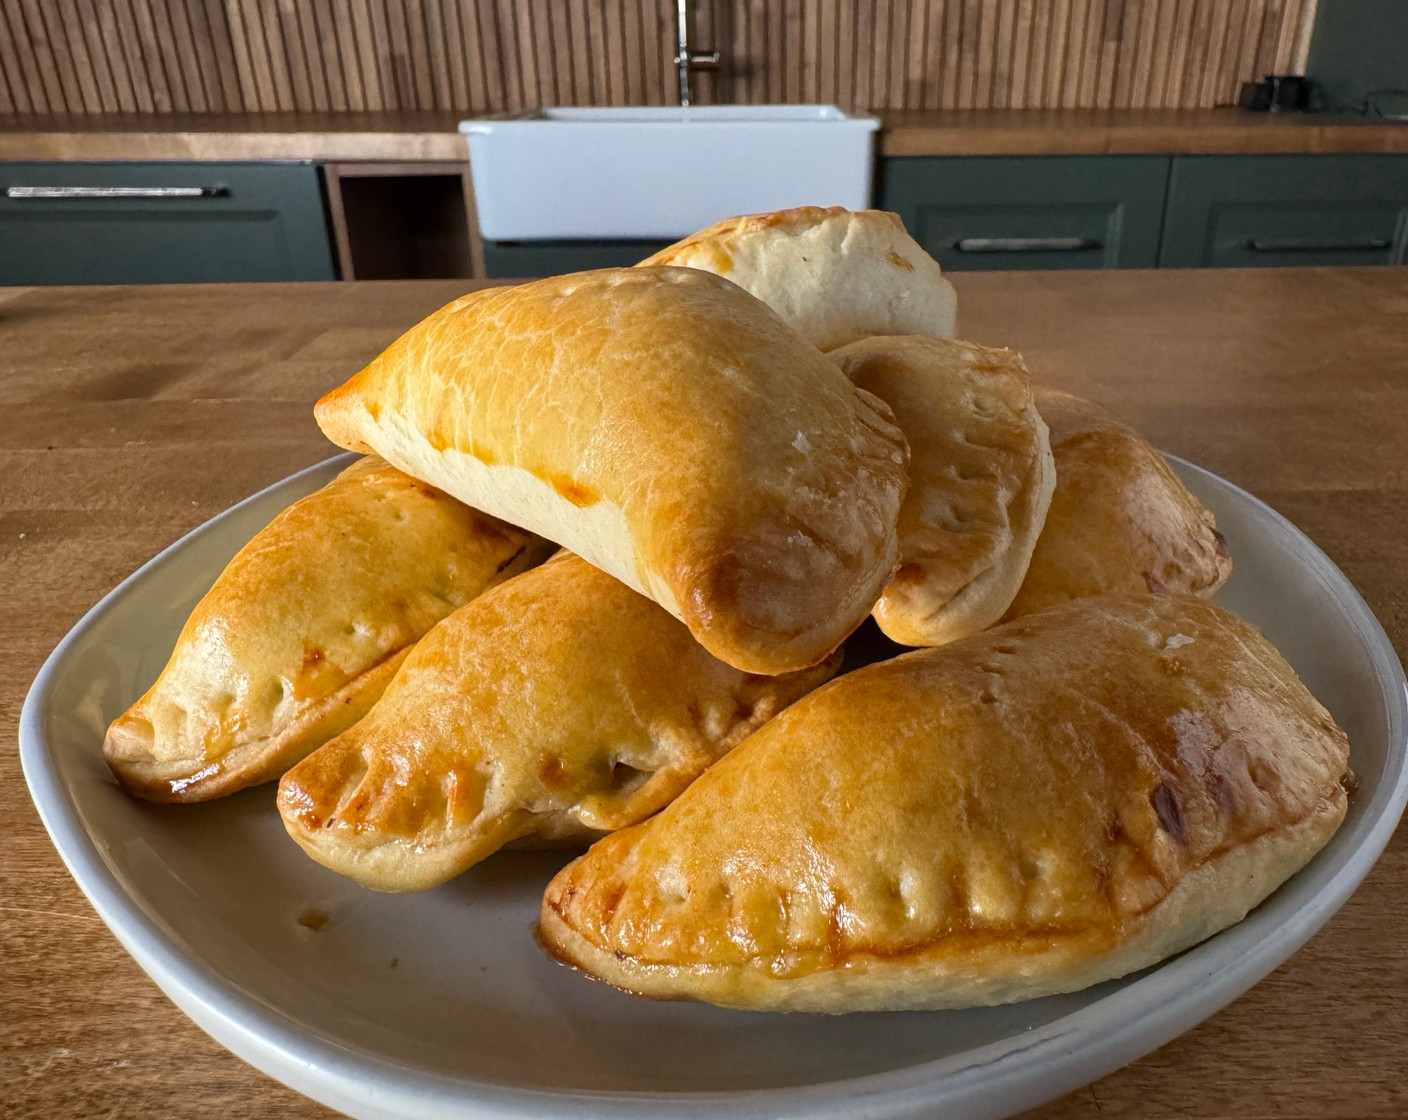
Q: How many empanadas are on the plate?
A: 7